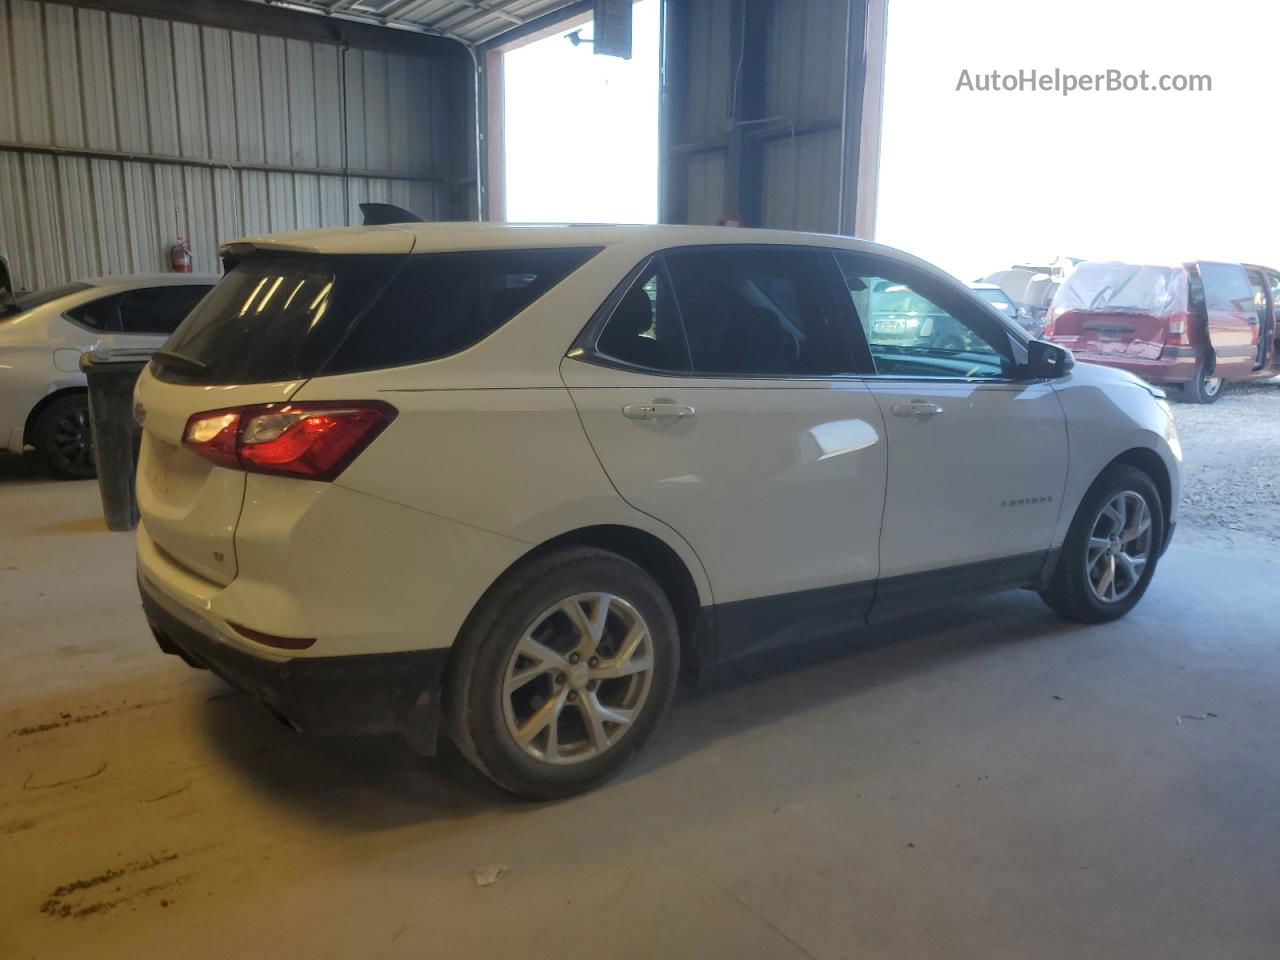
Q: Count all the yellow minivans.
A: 0